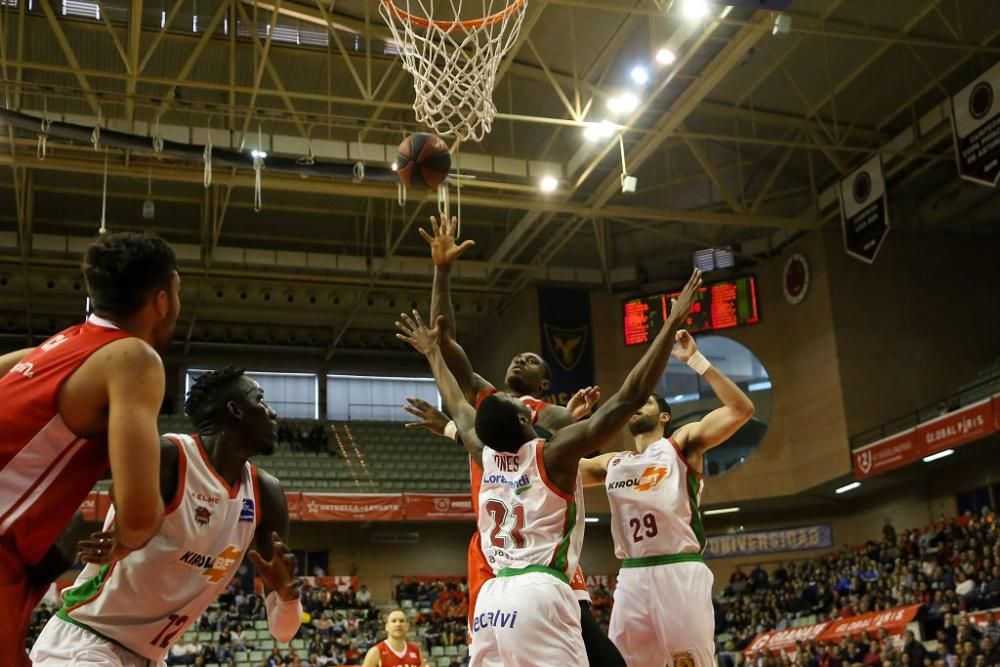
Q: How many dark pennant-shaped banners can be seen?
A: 2